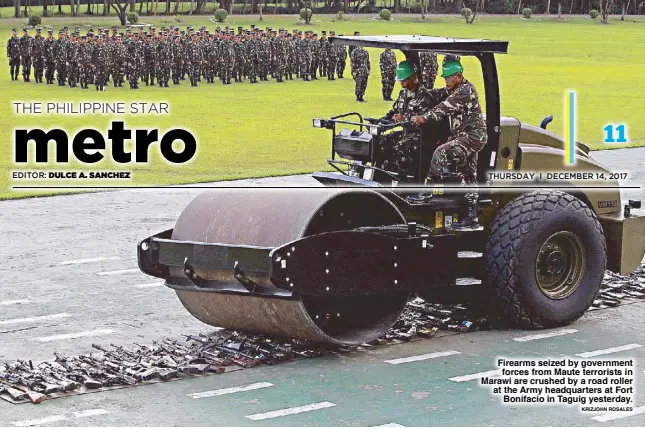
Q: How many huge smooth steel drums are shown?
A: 1